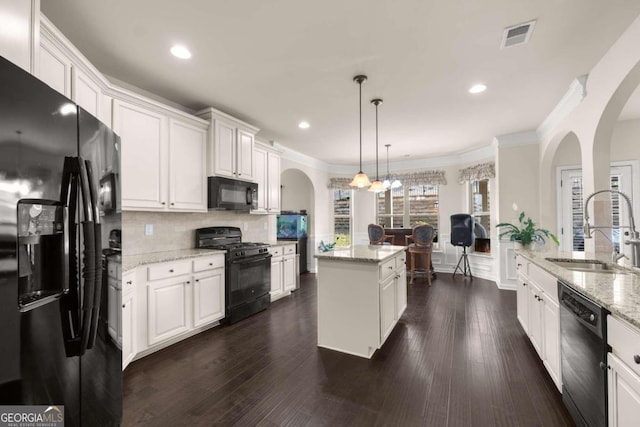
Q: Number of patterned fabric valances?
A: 3